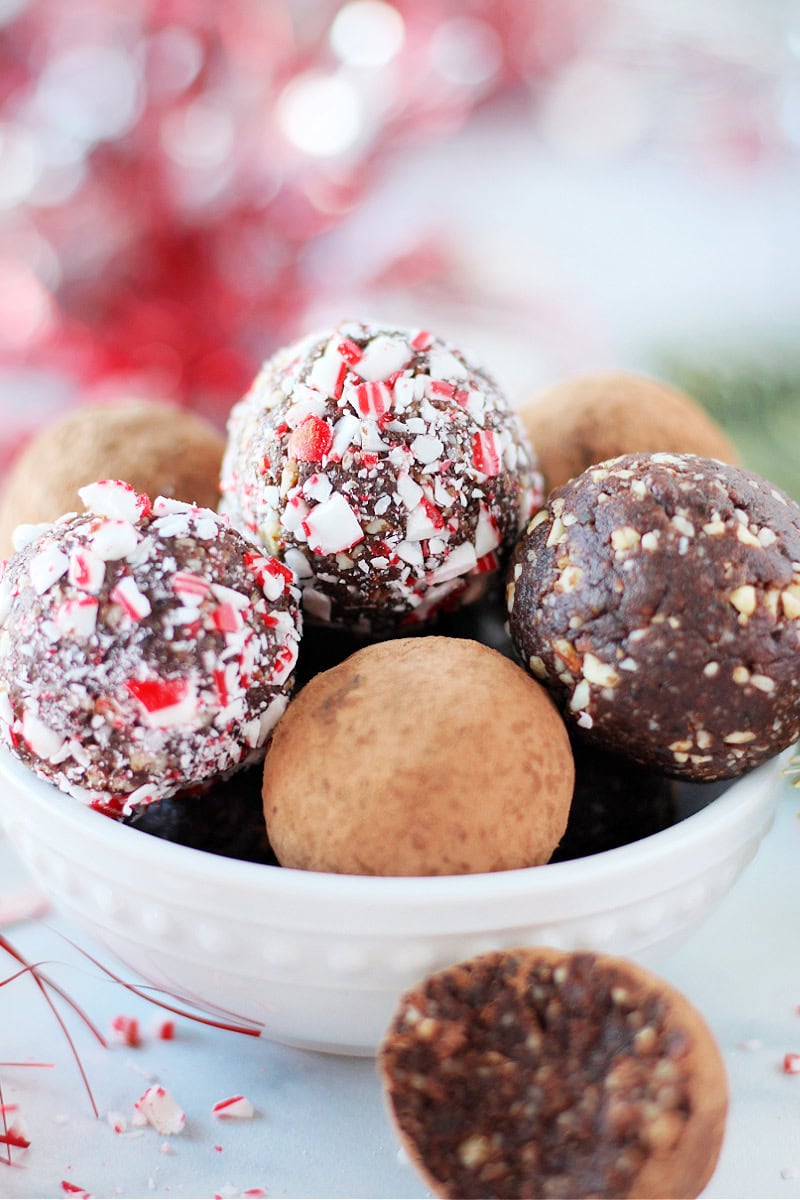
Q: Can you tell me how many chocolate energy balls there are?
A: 7